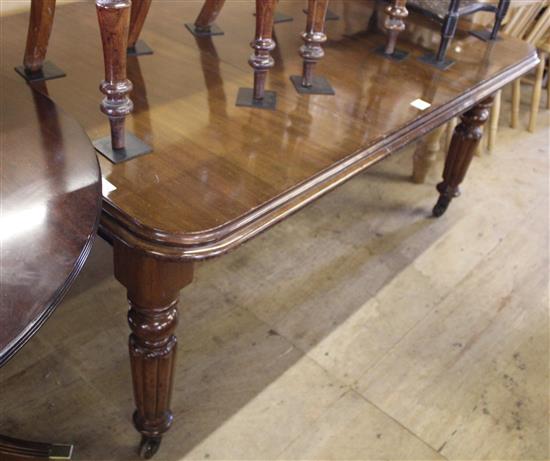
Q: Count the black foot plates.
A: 11